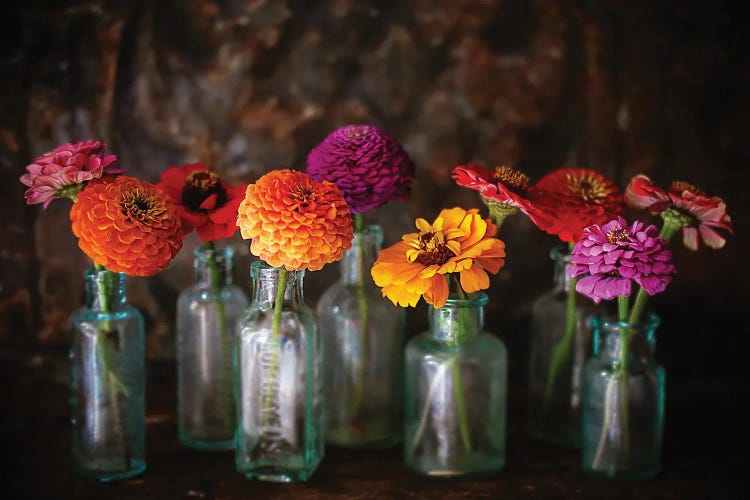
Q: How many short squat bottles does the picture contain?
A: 2